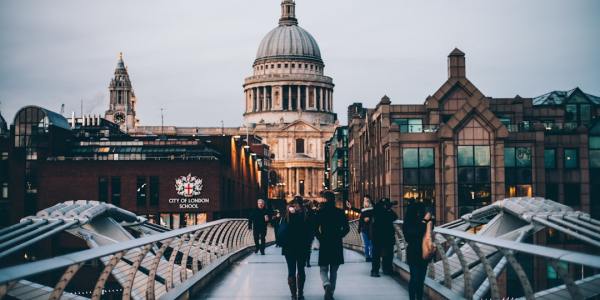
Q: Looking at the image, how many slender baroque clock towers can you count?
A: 1